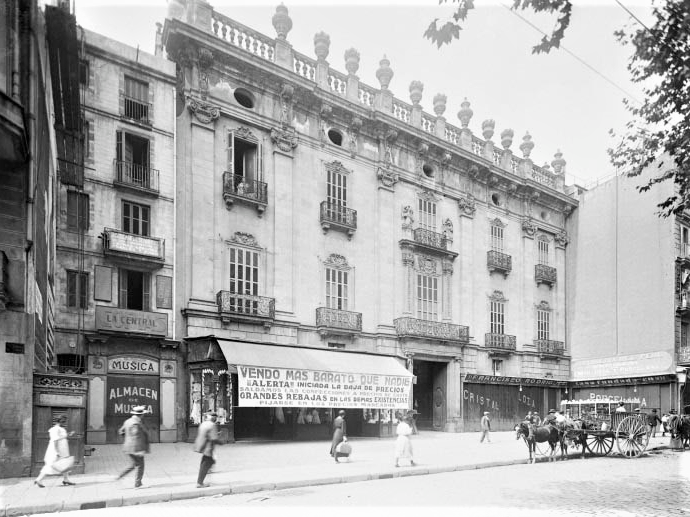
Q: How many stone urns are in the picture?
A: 11